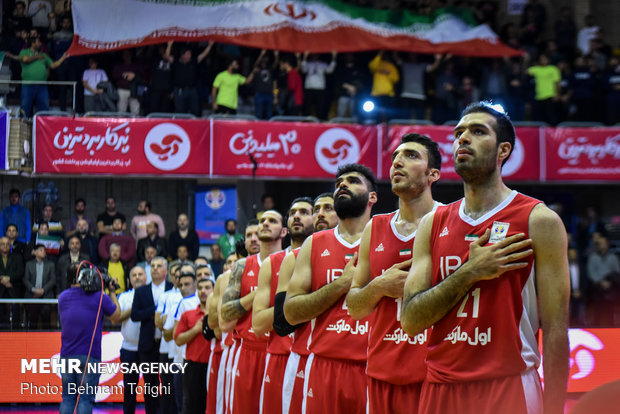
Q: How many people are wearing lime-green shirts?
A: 2